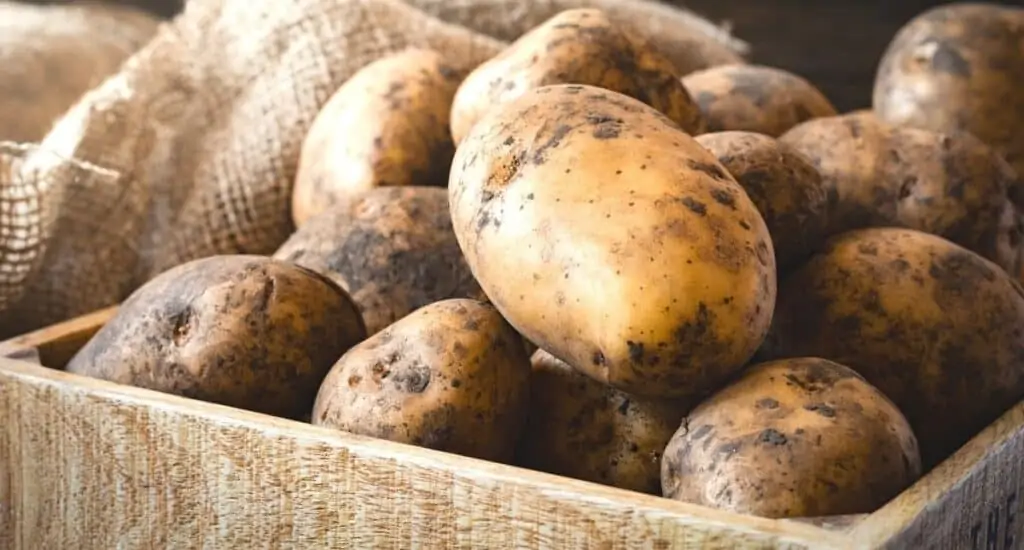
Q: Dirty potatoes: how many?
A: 13